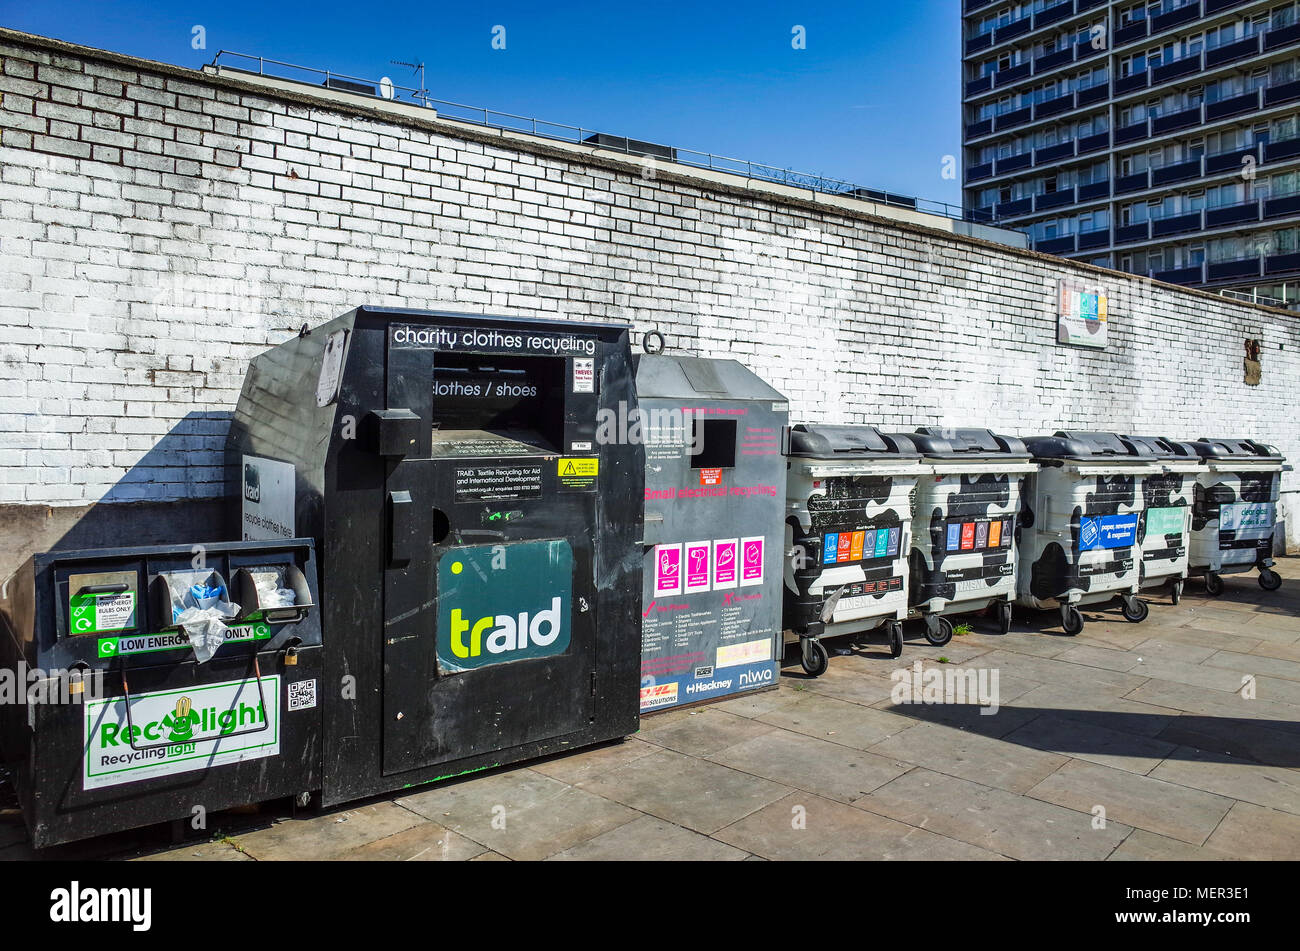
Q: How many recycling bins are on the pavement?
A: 8